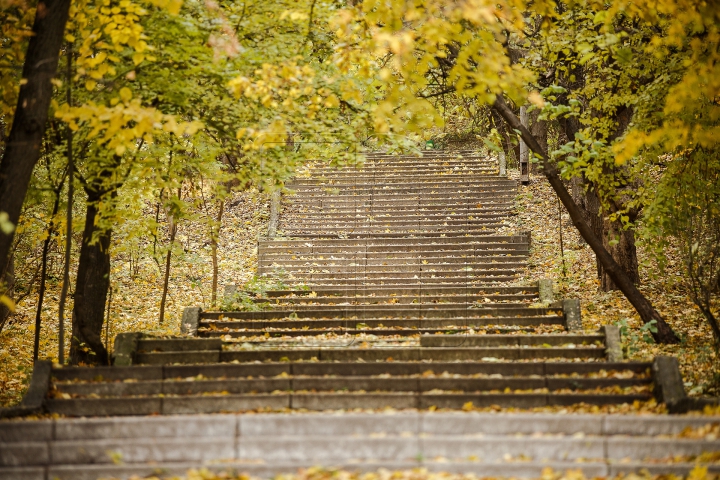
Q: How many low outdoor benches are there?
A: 0